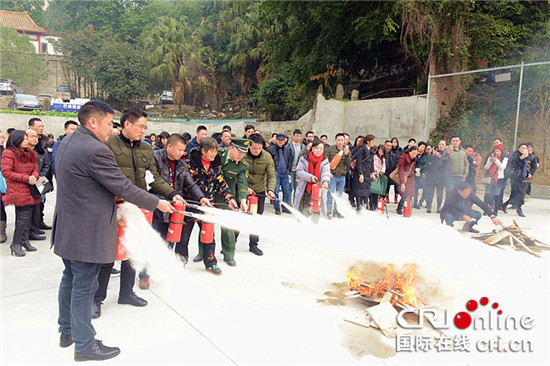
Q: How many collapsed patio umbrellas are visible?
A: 0